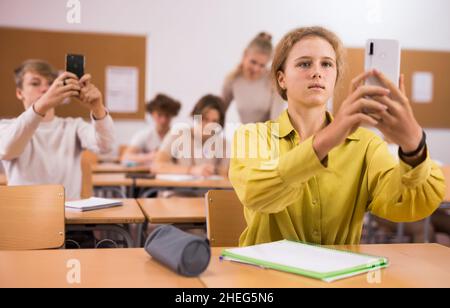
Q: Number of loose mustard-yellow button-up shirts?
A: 1